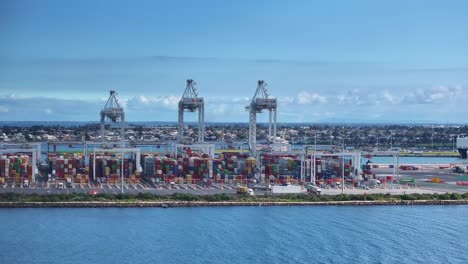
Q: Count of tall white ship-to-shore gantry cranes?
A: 3